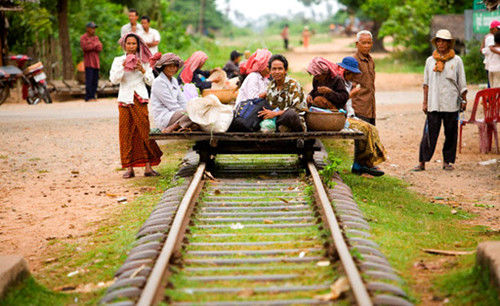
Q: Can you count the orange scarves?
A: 1